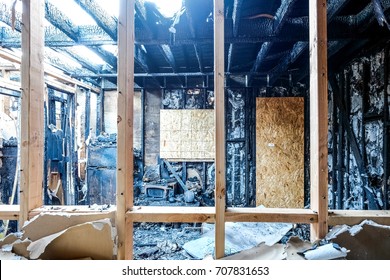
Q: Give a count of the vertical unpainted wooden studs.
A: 4